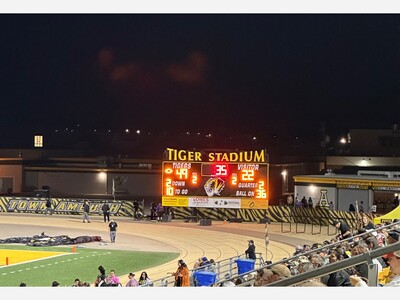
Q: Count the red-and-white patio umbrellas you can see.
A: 0